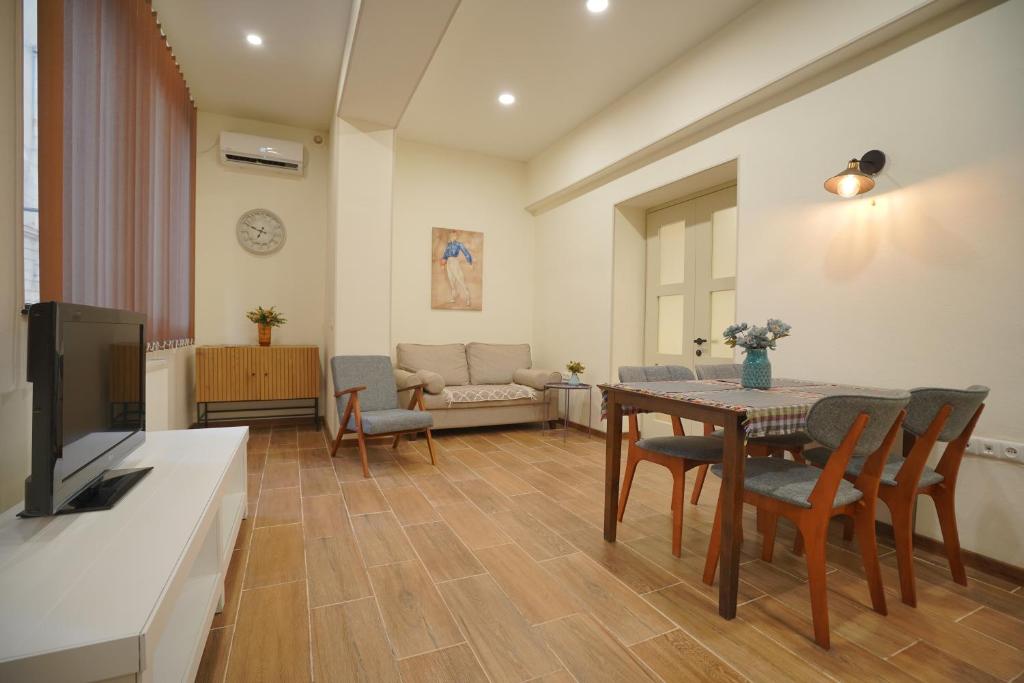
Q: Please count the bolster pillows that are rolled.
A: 2